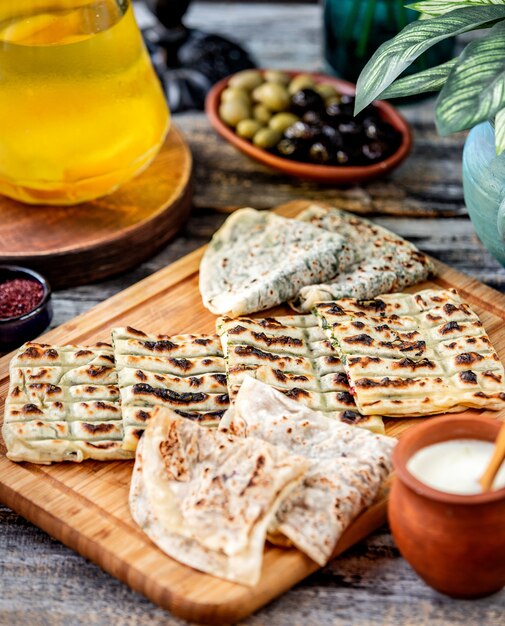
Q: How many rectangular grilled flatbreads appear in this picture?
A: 4